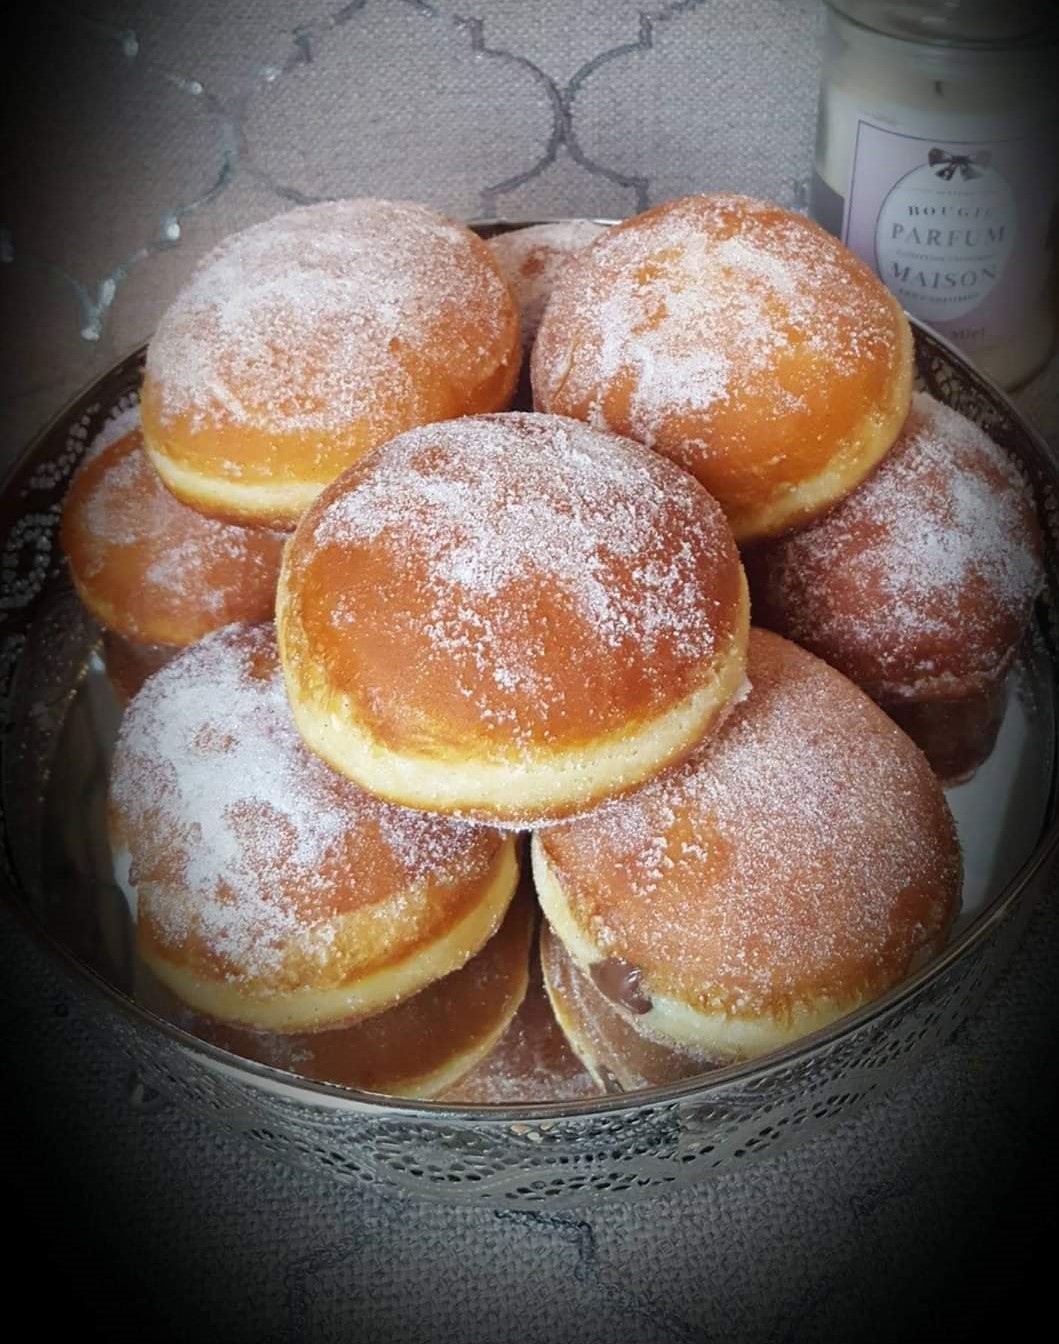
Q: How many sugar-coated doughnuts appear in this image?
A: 8